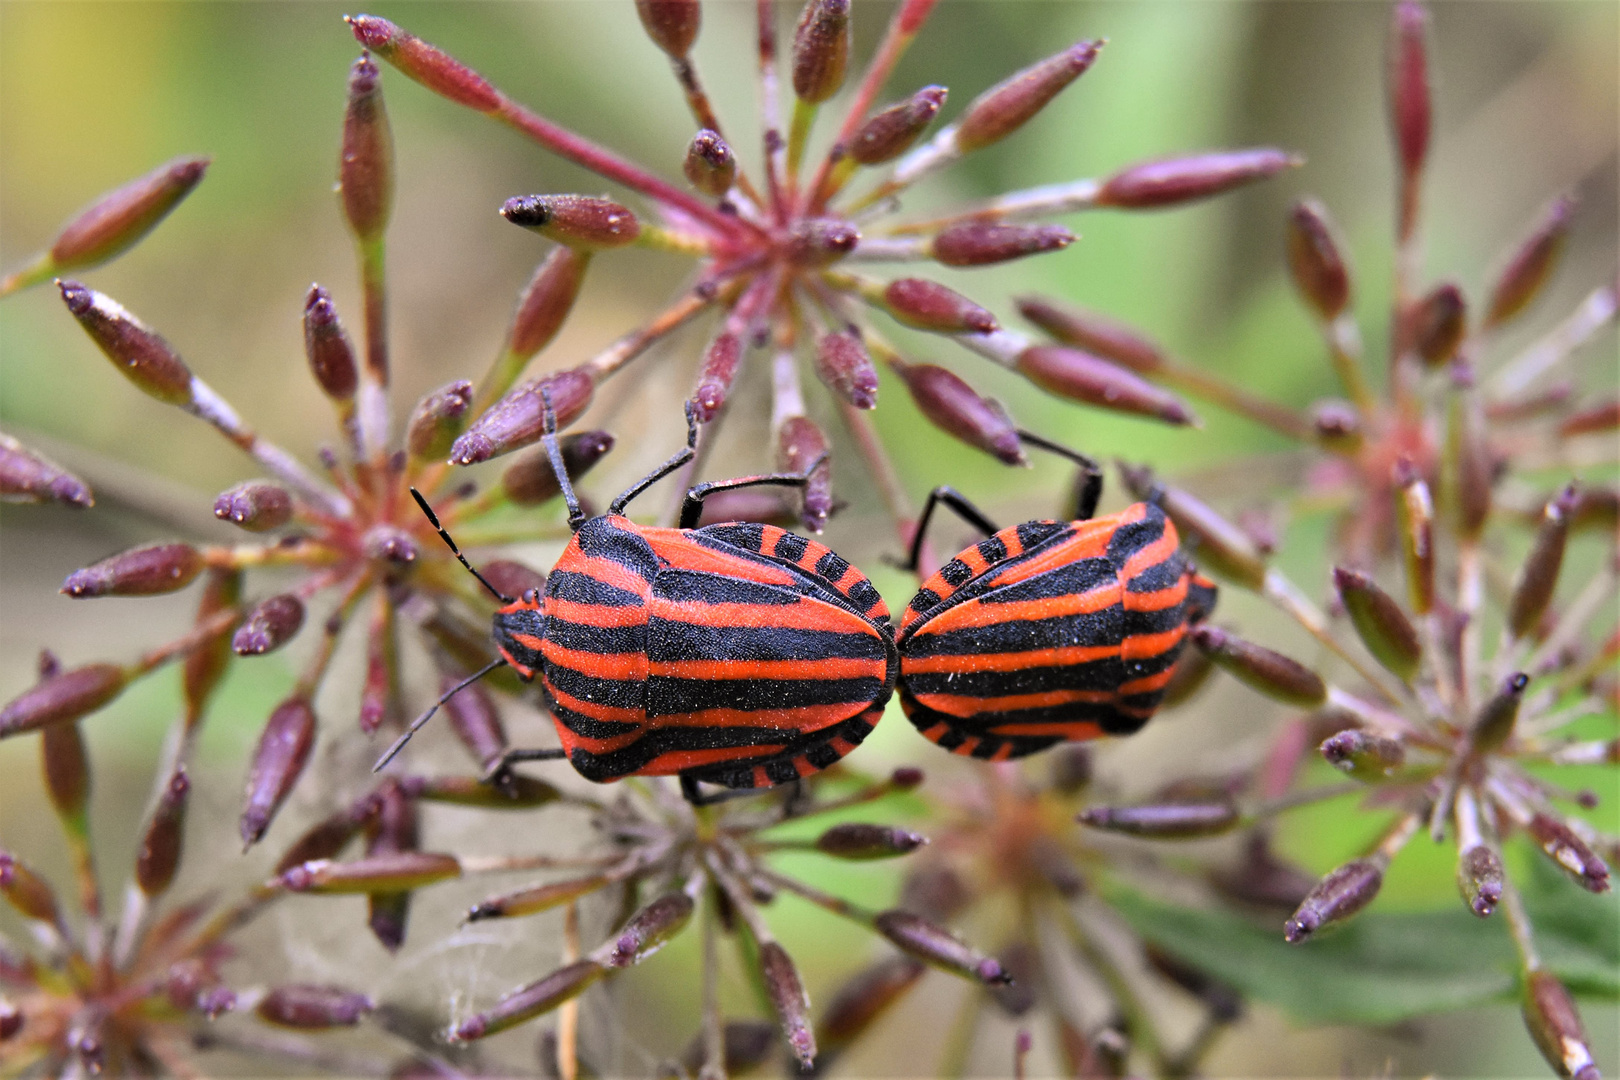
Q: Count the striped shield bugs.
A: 2